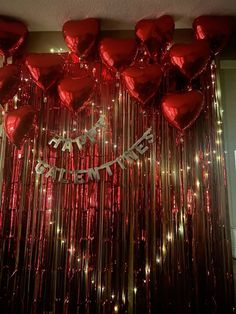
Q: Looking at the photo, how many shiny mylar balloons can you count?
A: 12